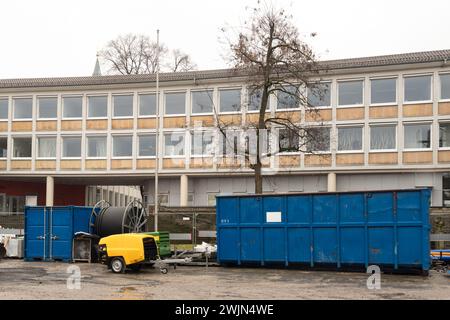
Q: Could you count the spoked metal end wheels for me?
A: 2